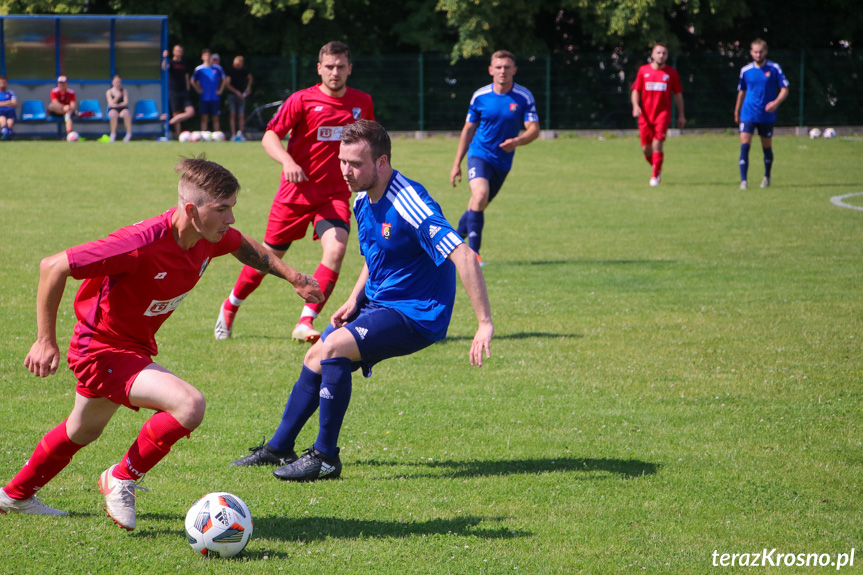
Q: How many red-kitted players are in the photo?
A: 3